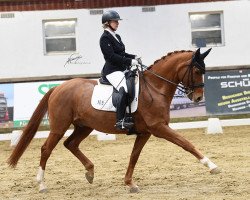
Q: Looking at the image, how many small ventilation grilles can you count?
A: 3